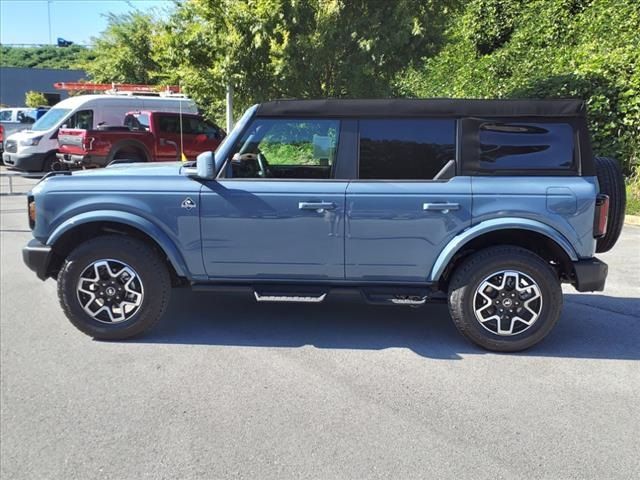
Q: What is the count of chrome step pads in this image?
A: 2